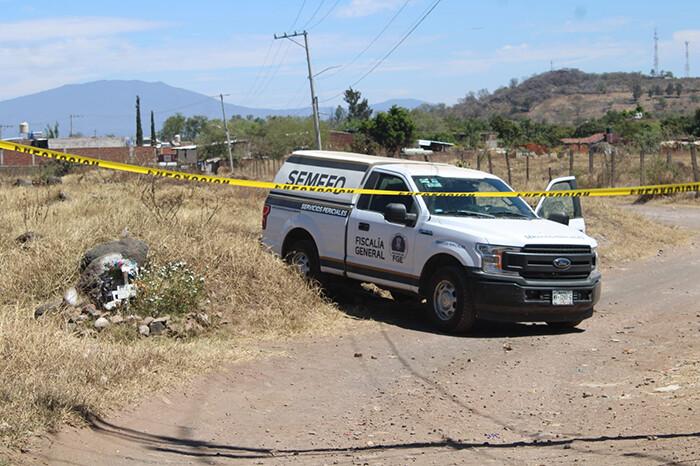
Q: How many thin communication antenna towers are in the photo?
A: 2